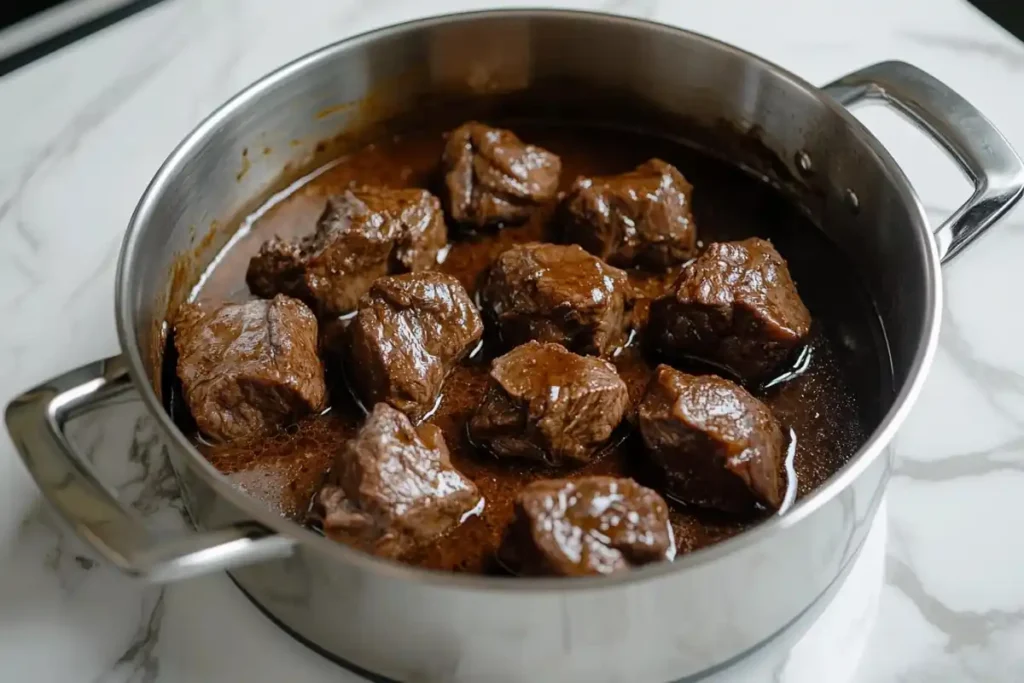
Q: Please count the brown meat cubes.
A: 11